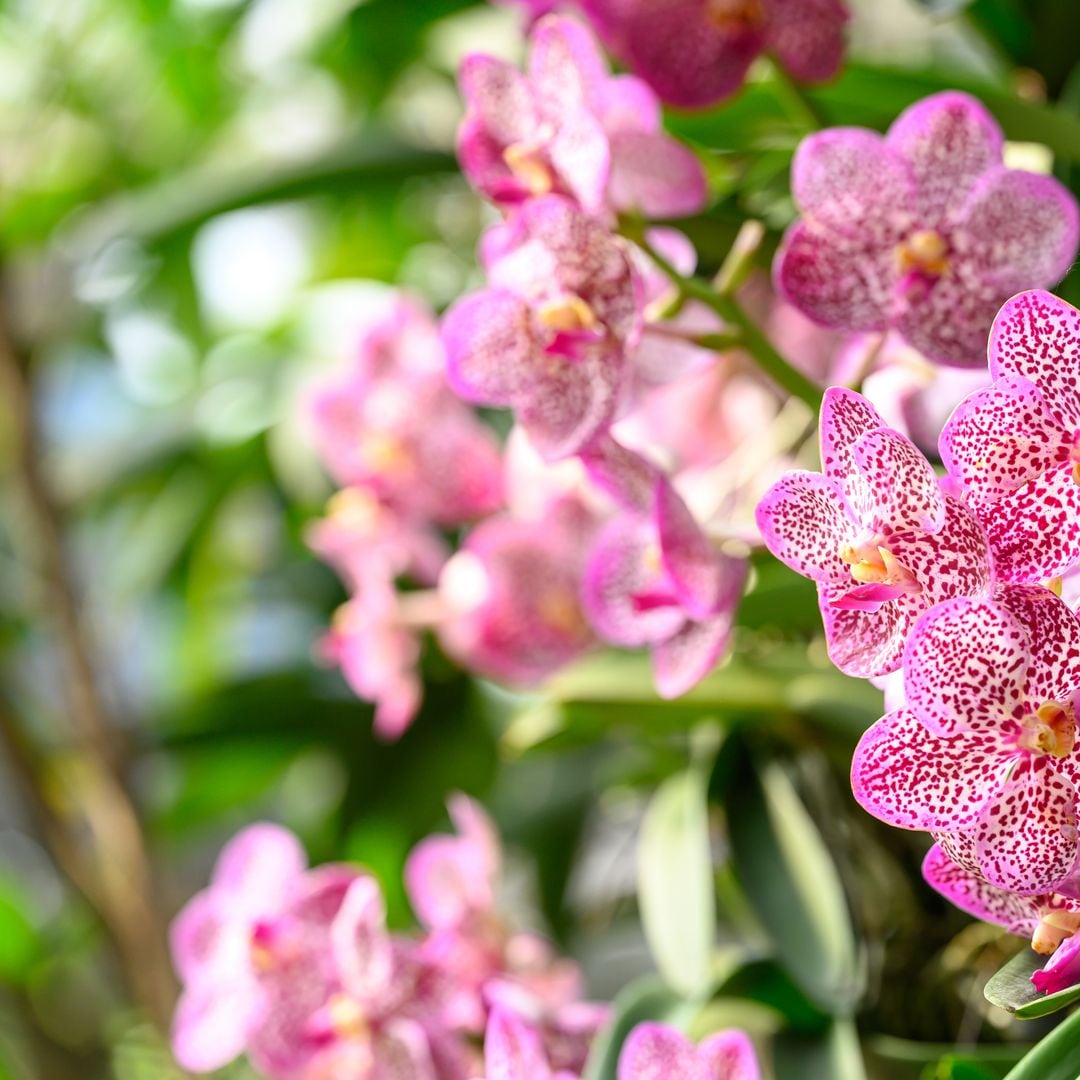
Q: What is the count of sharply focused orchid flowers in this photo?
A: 4